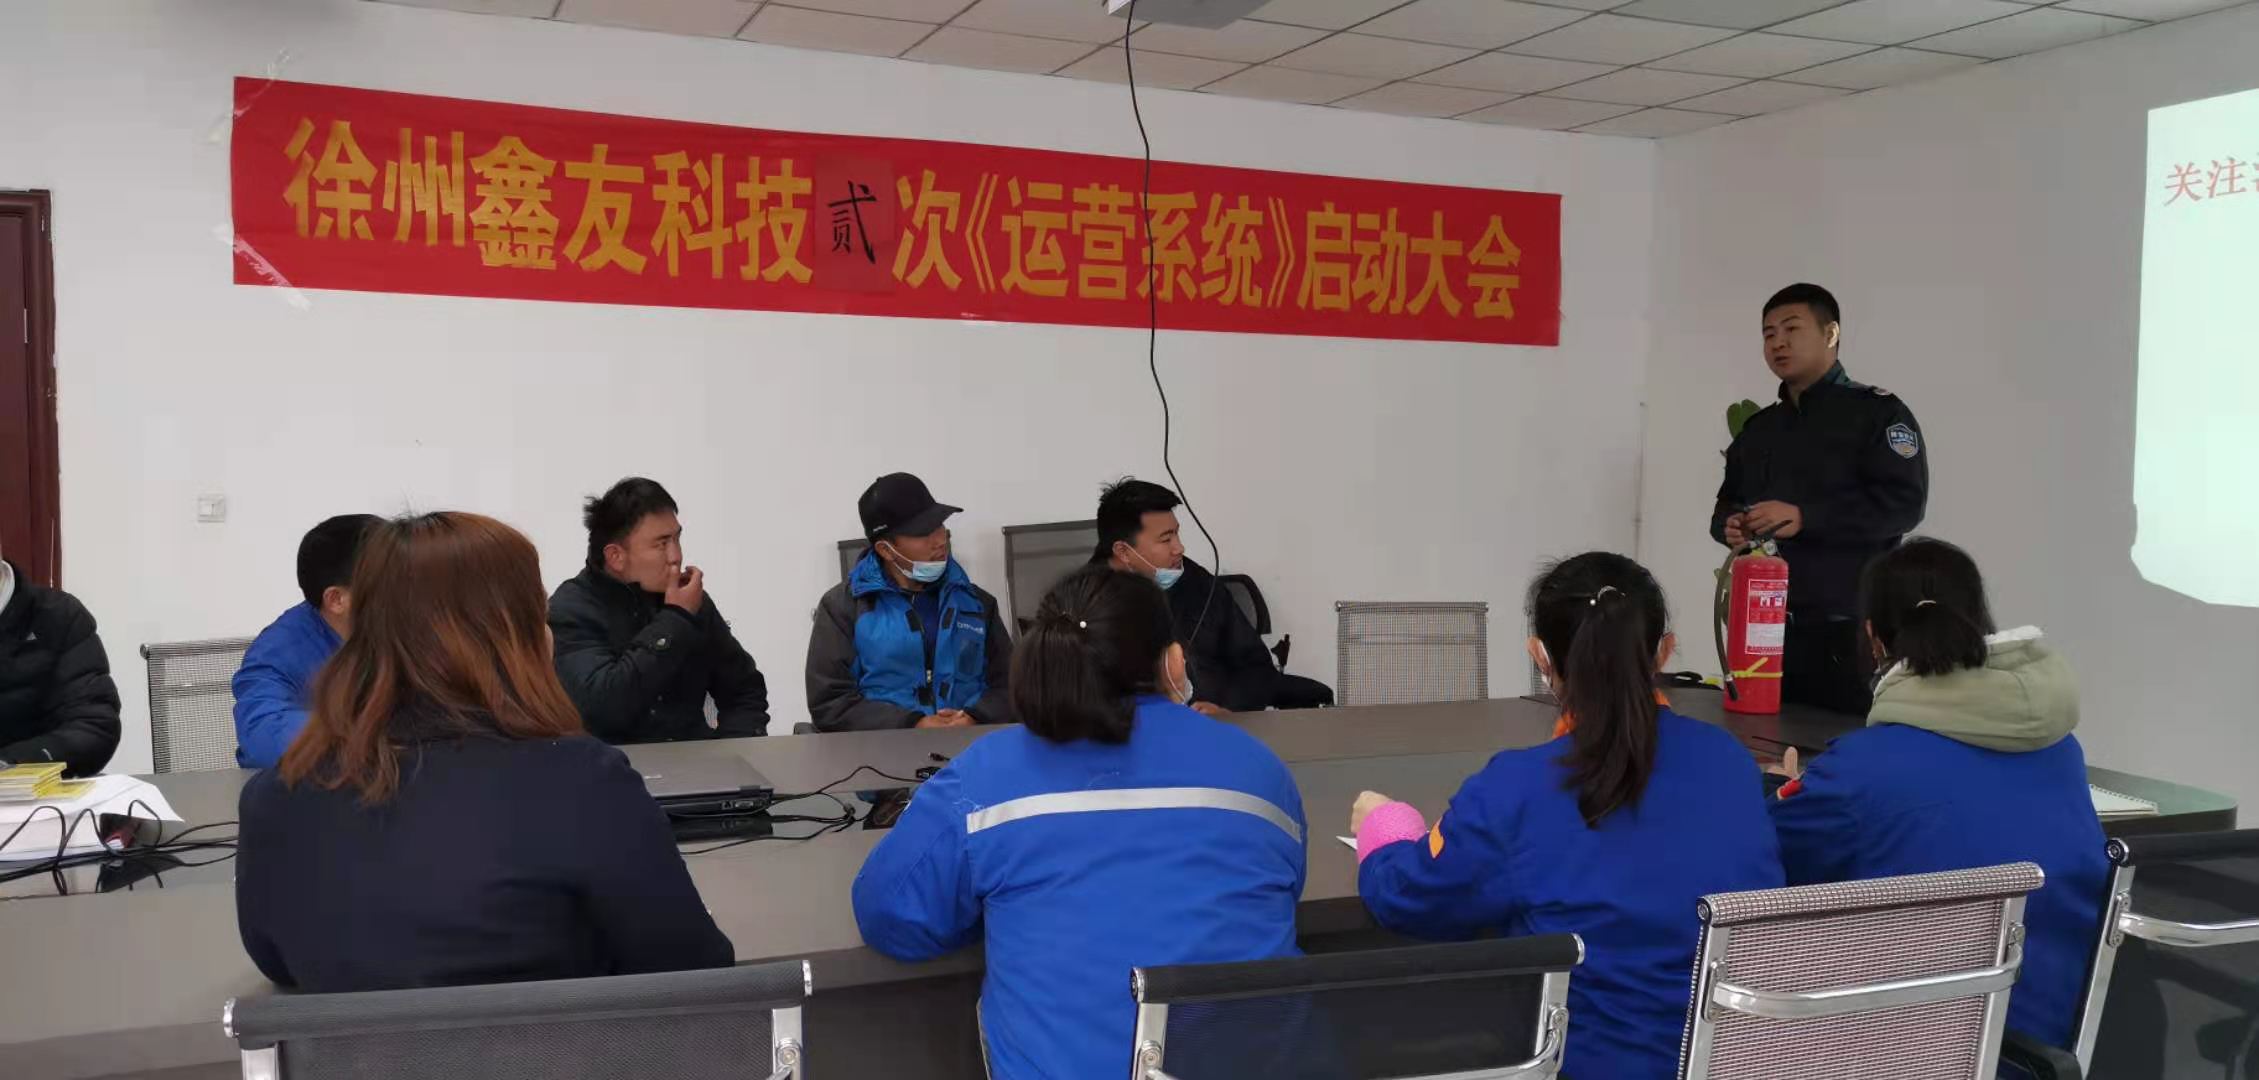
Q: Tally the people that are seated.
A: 9